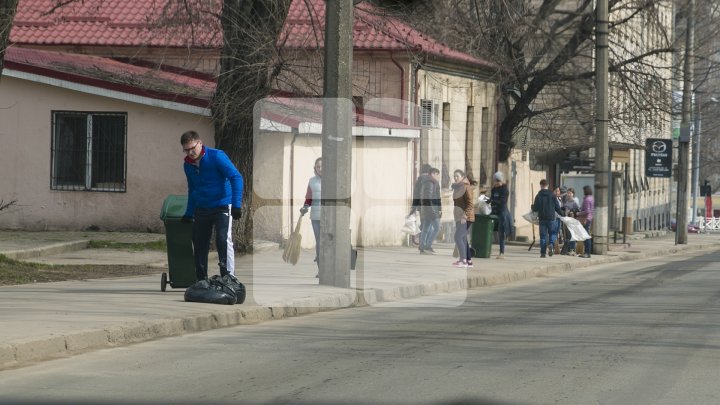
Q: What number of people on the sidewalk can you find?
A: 11